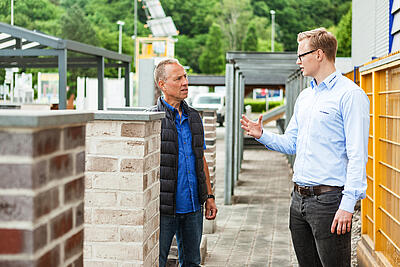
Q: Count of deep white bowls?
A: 0